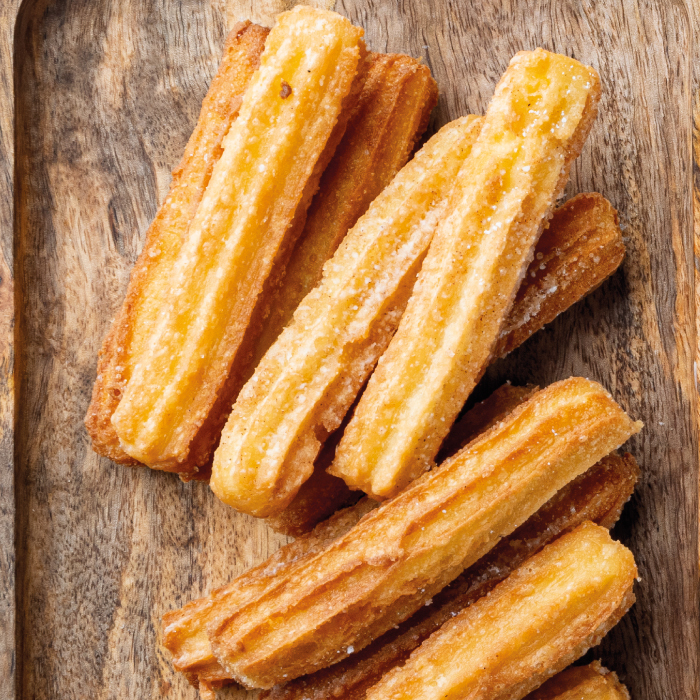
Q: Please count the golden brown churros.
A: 11